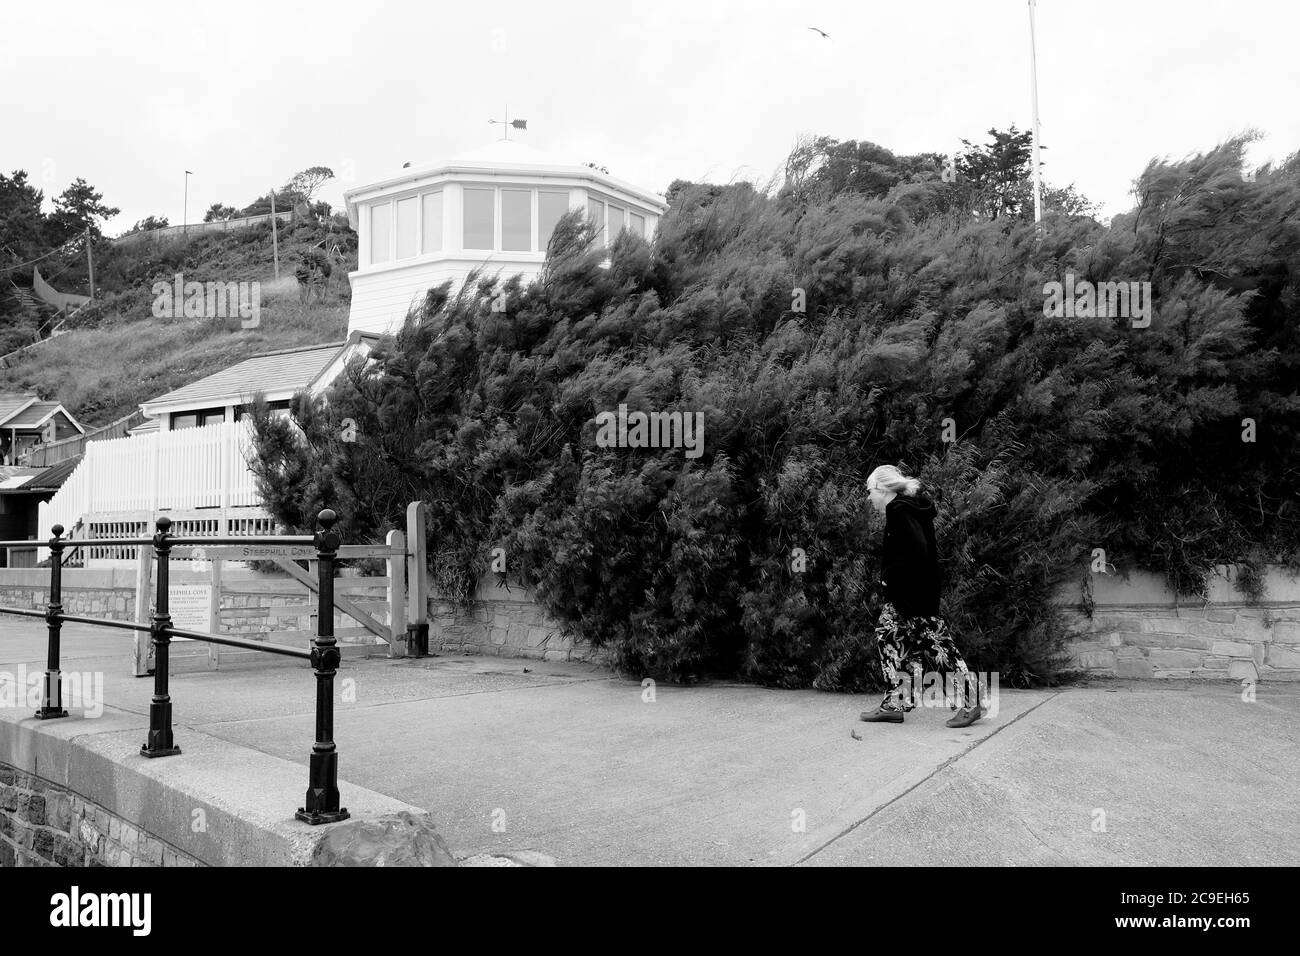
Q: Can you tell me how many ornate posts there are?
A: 3